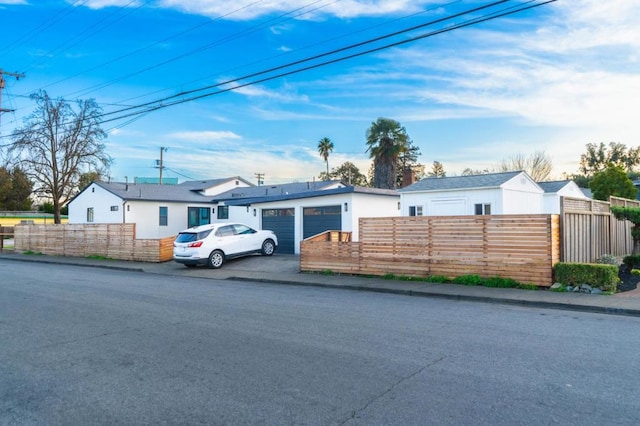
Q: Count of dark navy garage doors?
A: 2